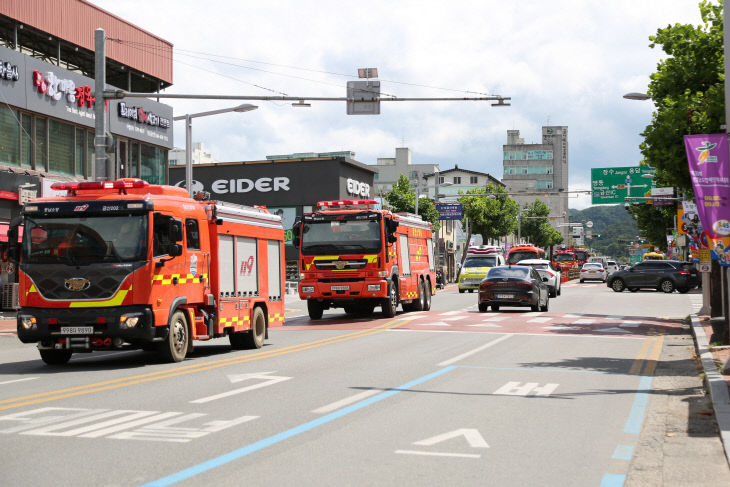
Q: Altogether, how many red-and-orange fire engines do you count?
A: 5